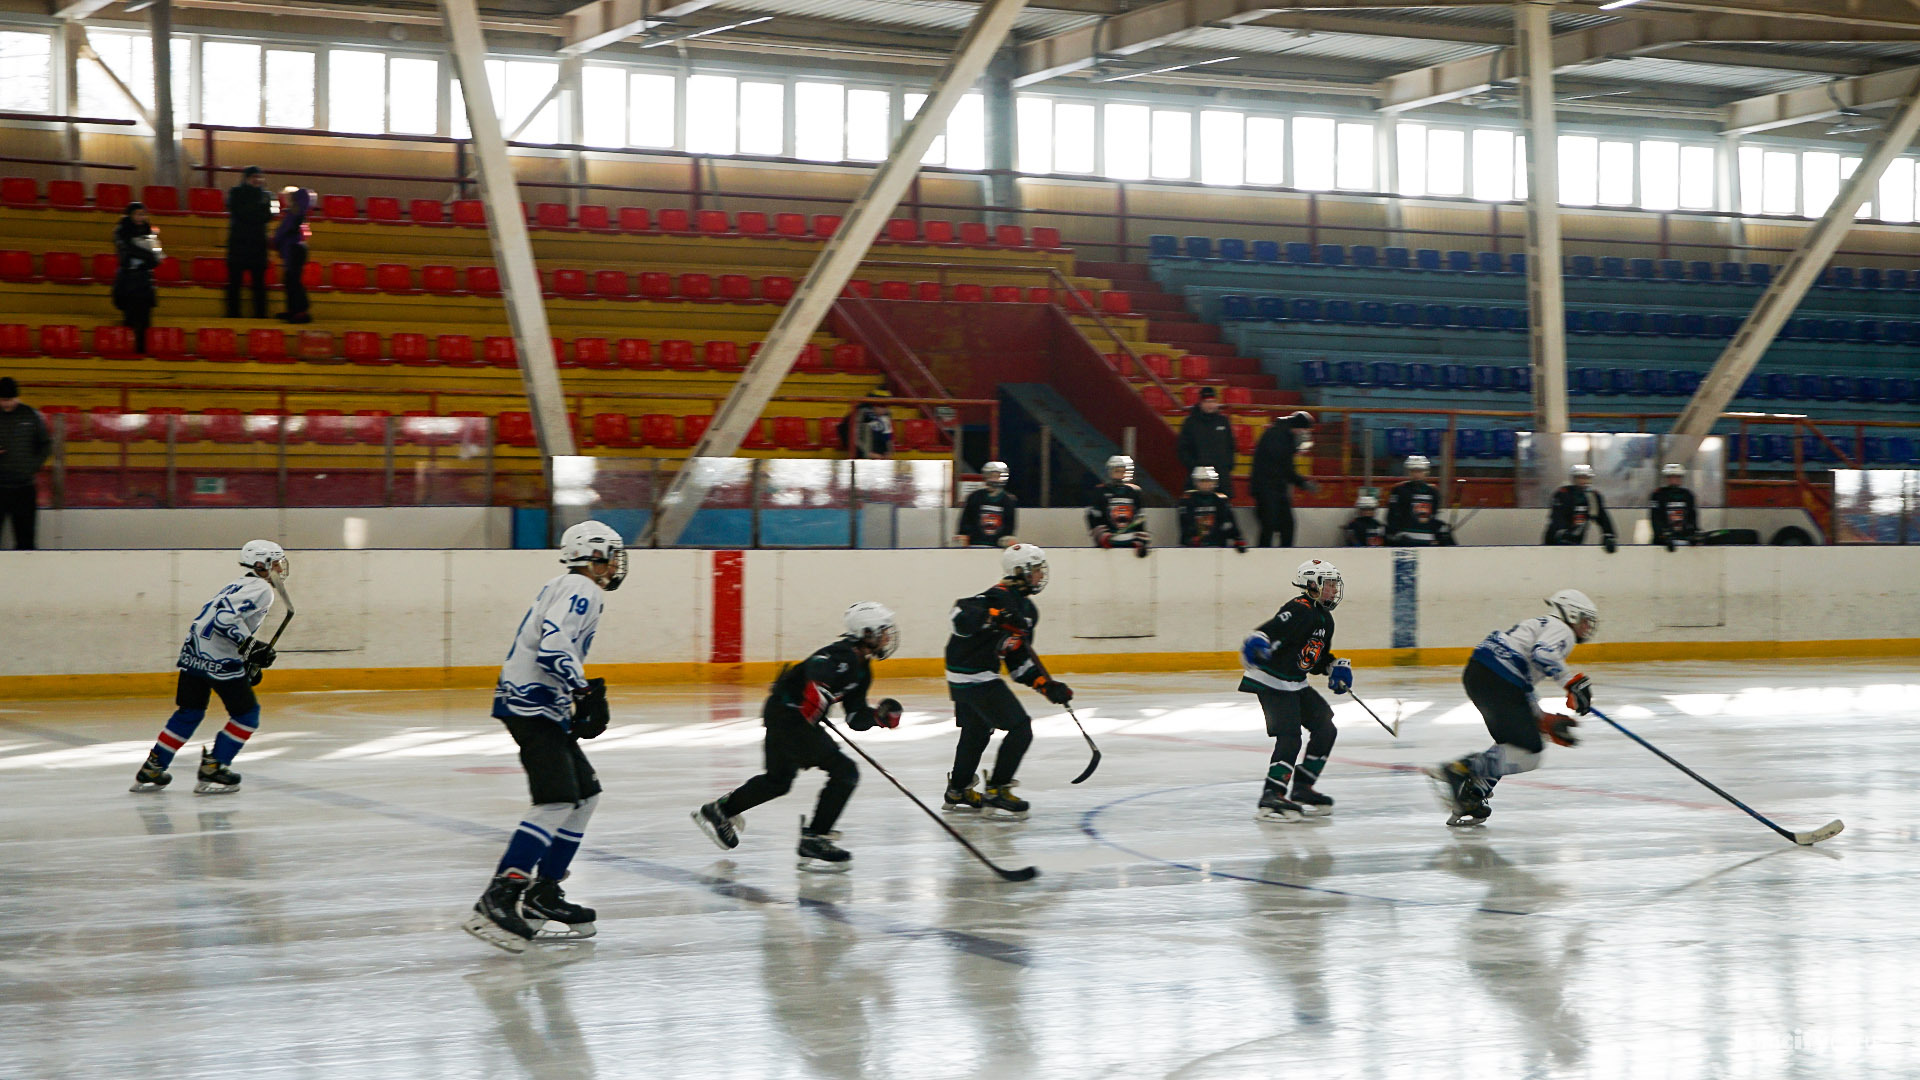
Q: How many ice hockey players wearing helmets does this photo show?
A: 13